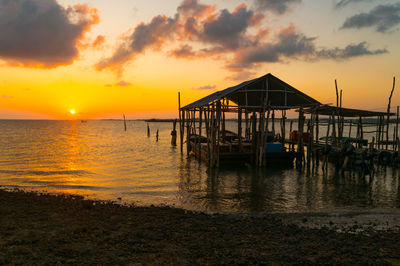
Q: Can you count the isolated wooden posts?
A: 4